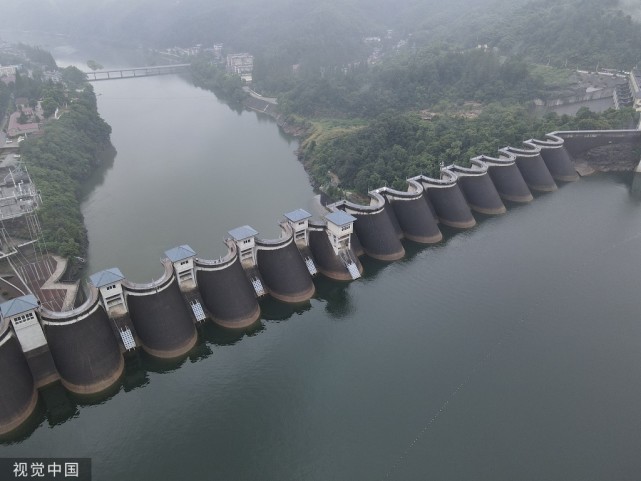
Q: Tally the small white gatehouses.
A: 6